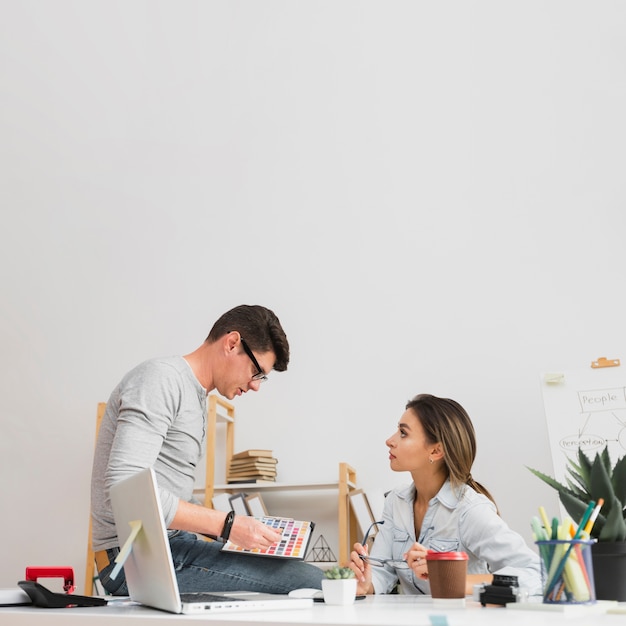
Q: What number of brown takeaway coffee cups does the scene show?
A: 1